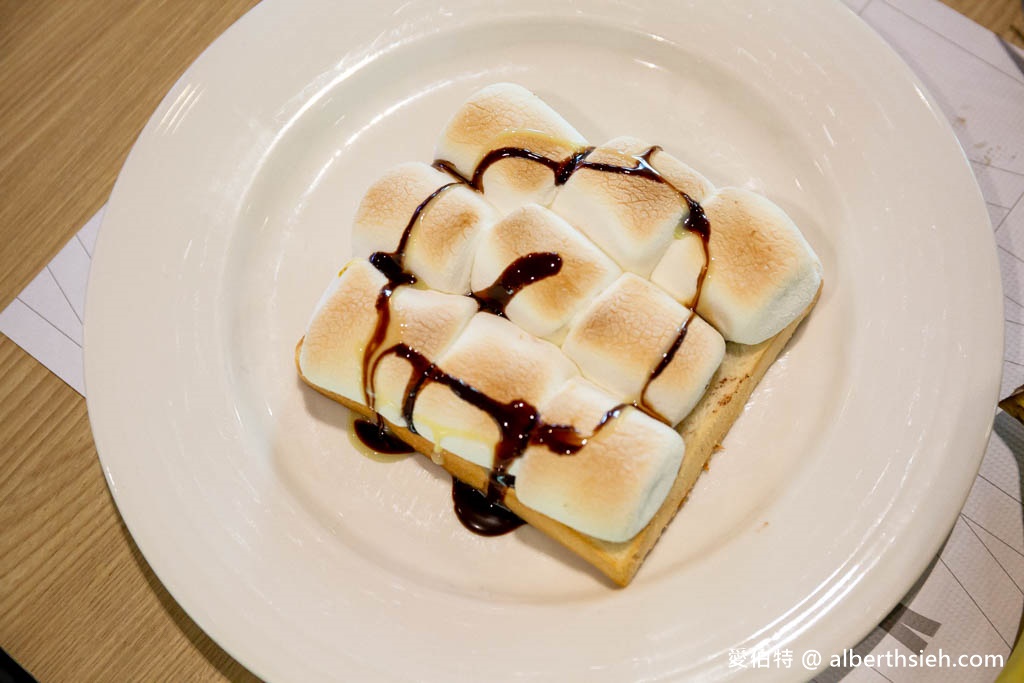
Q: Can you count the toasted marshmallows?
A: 9